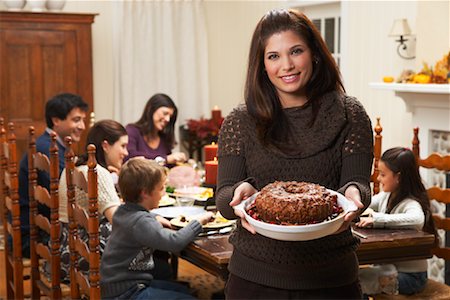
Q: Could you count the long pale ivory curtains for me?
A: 1